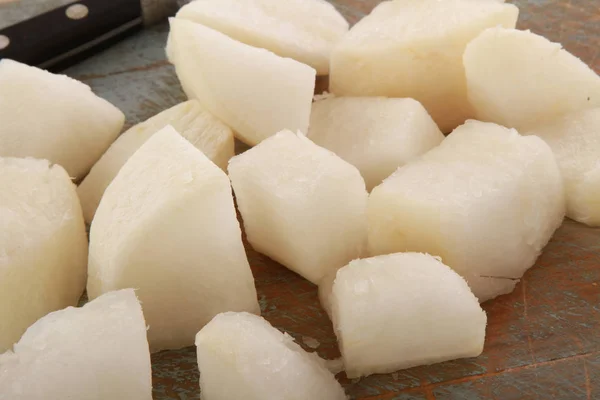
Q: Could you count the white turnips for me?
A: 15